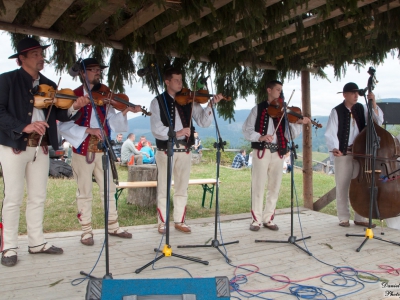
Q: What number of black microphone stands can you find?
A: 5